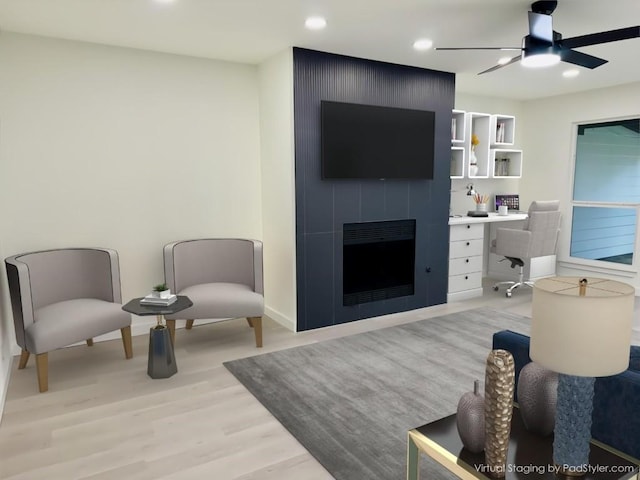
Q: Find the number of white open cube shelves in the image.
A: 5